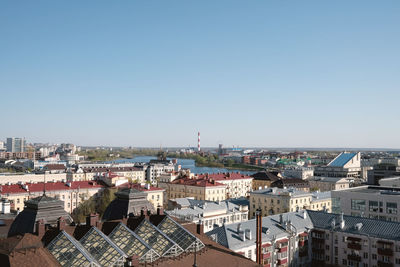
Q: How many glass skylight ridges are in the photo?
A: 5